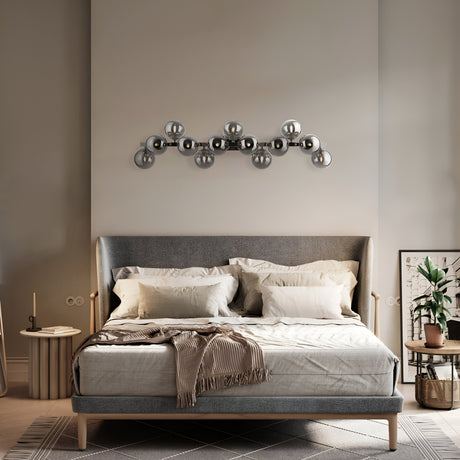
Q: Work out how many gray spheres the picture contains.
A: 13